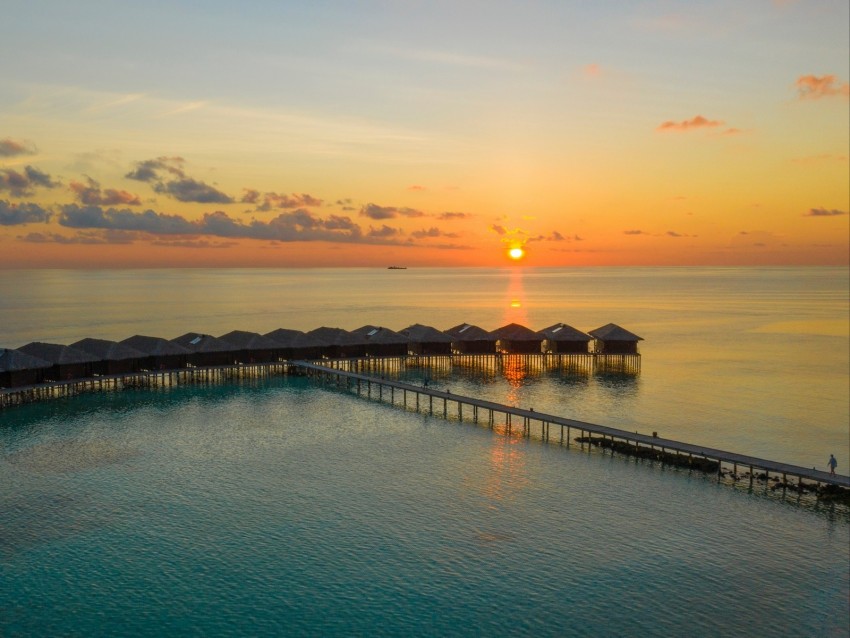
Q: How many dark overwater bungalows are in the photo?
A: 14